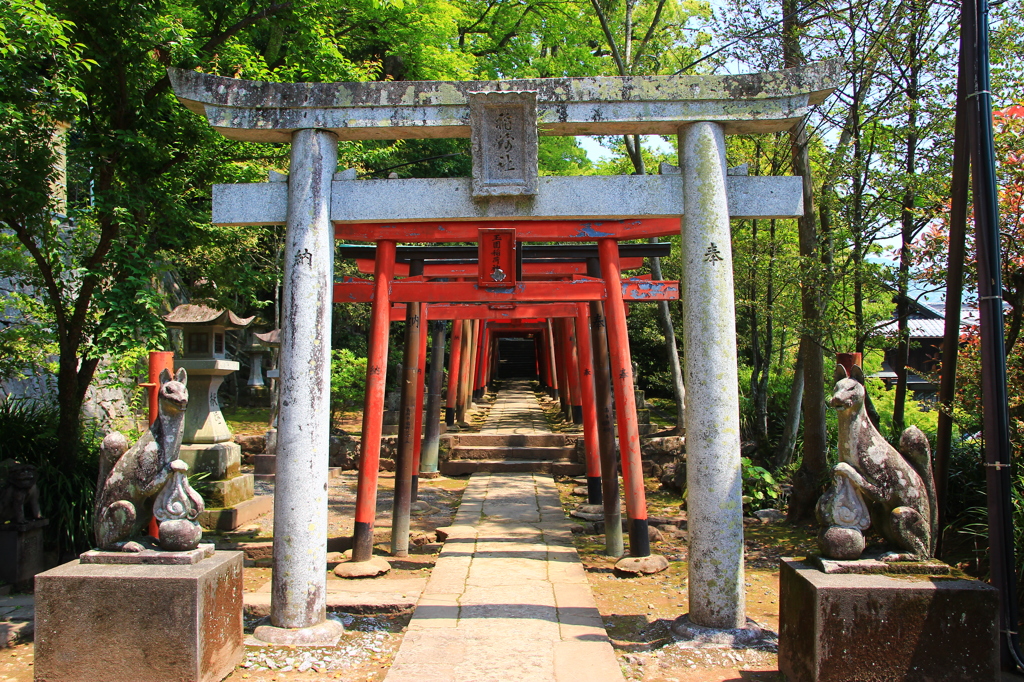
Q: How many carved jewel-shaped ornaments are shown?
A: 2